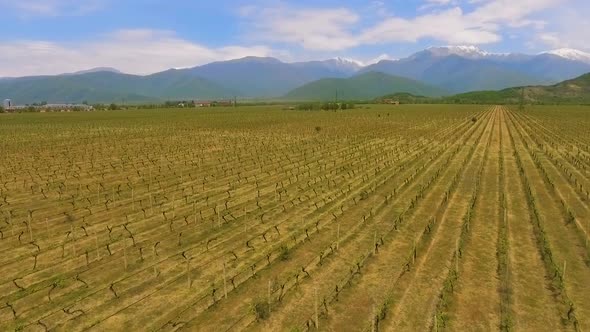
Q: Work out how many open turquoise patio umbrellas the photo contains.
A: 0